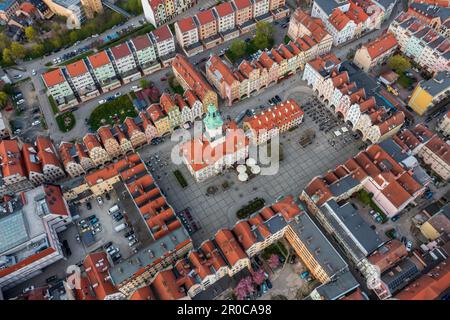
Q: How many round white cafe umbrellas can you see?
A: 4